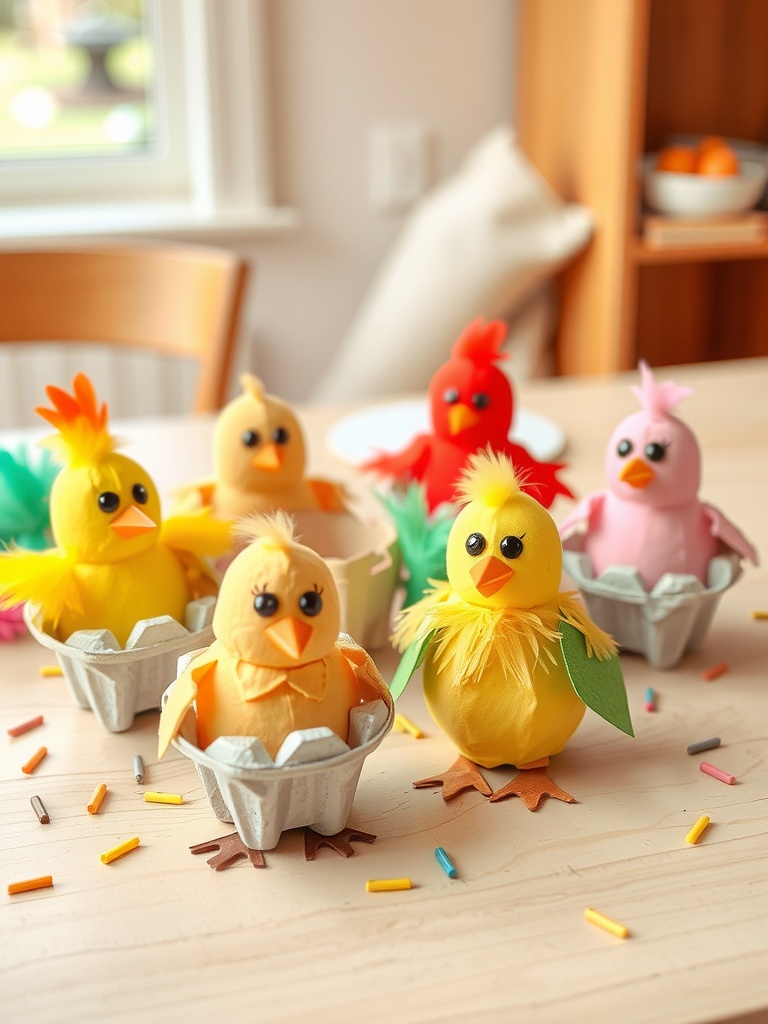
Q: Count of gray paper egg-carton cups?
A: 3